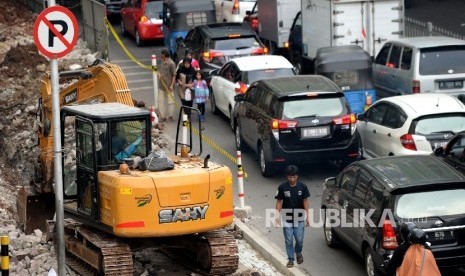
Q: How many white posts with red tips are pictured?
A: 2